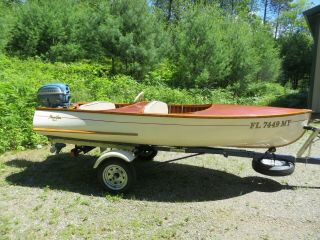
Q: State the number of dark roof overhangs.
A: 1